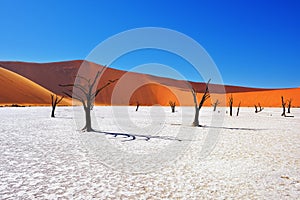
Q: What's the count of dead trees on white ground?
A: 11